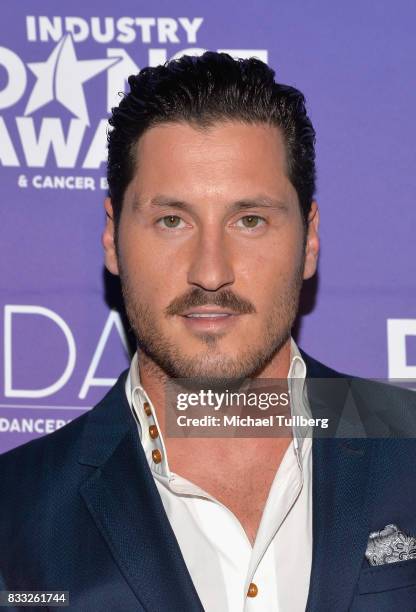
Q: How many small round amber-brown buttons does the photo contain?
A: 4